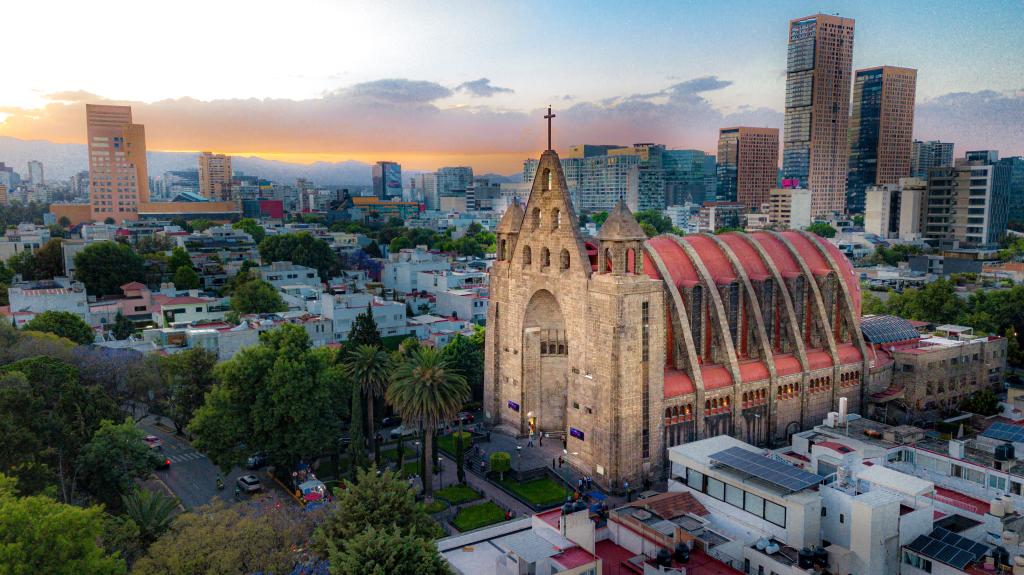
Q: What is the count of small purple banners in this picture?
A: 2